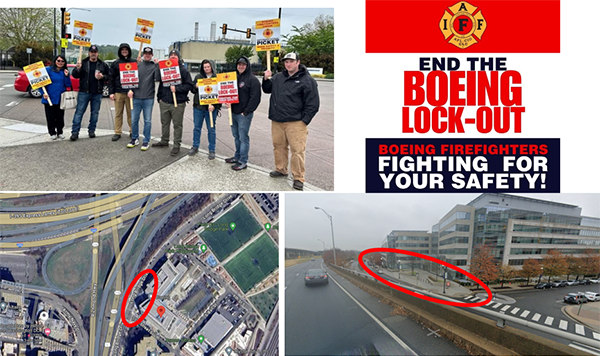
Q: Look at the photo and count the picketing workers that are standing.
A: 8